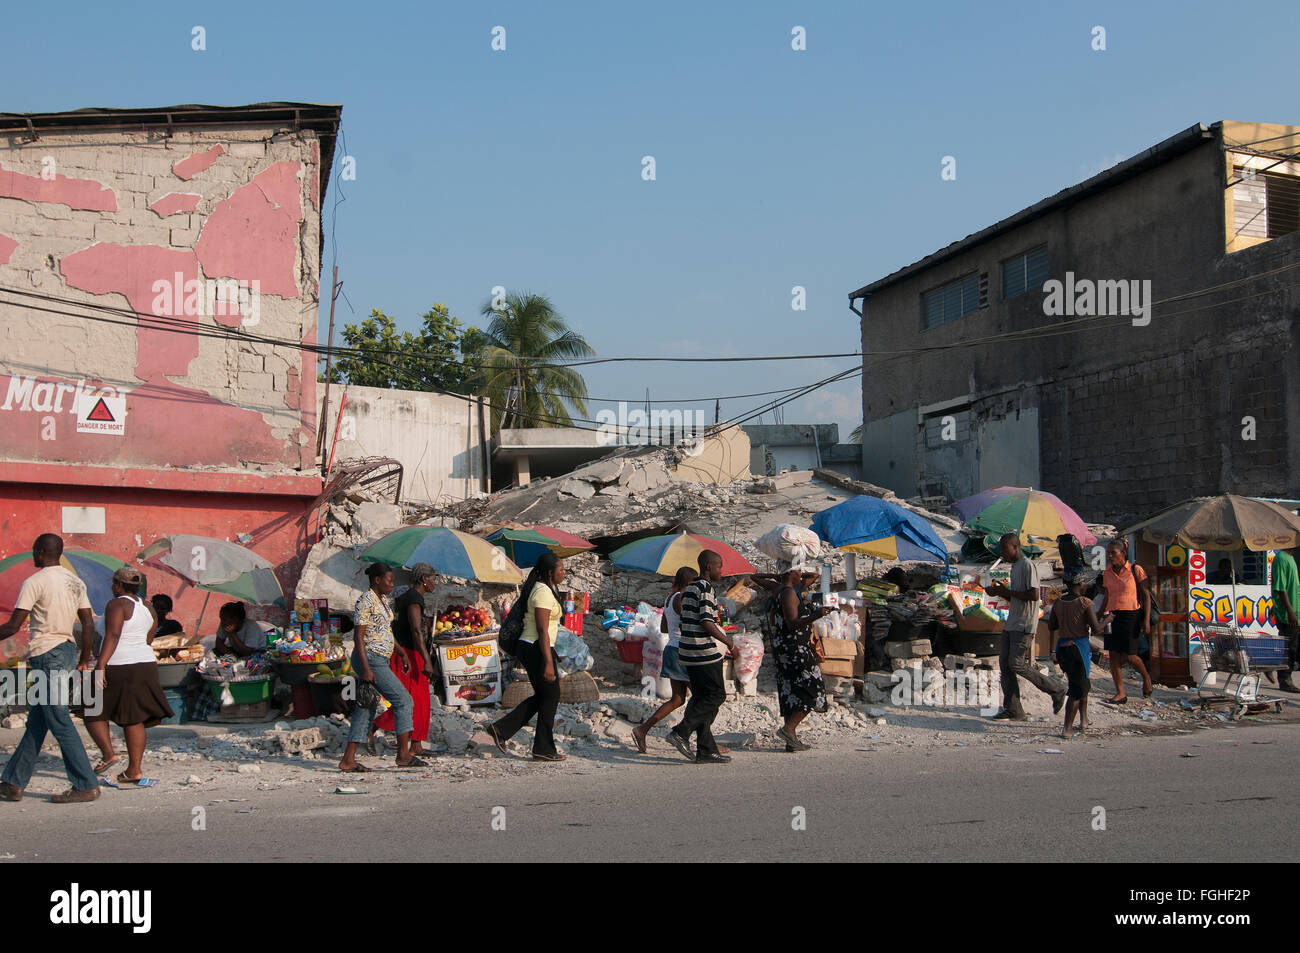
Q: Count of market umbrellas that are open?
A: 8